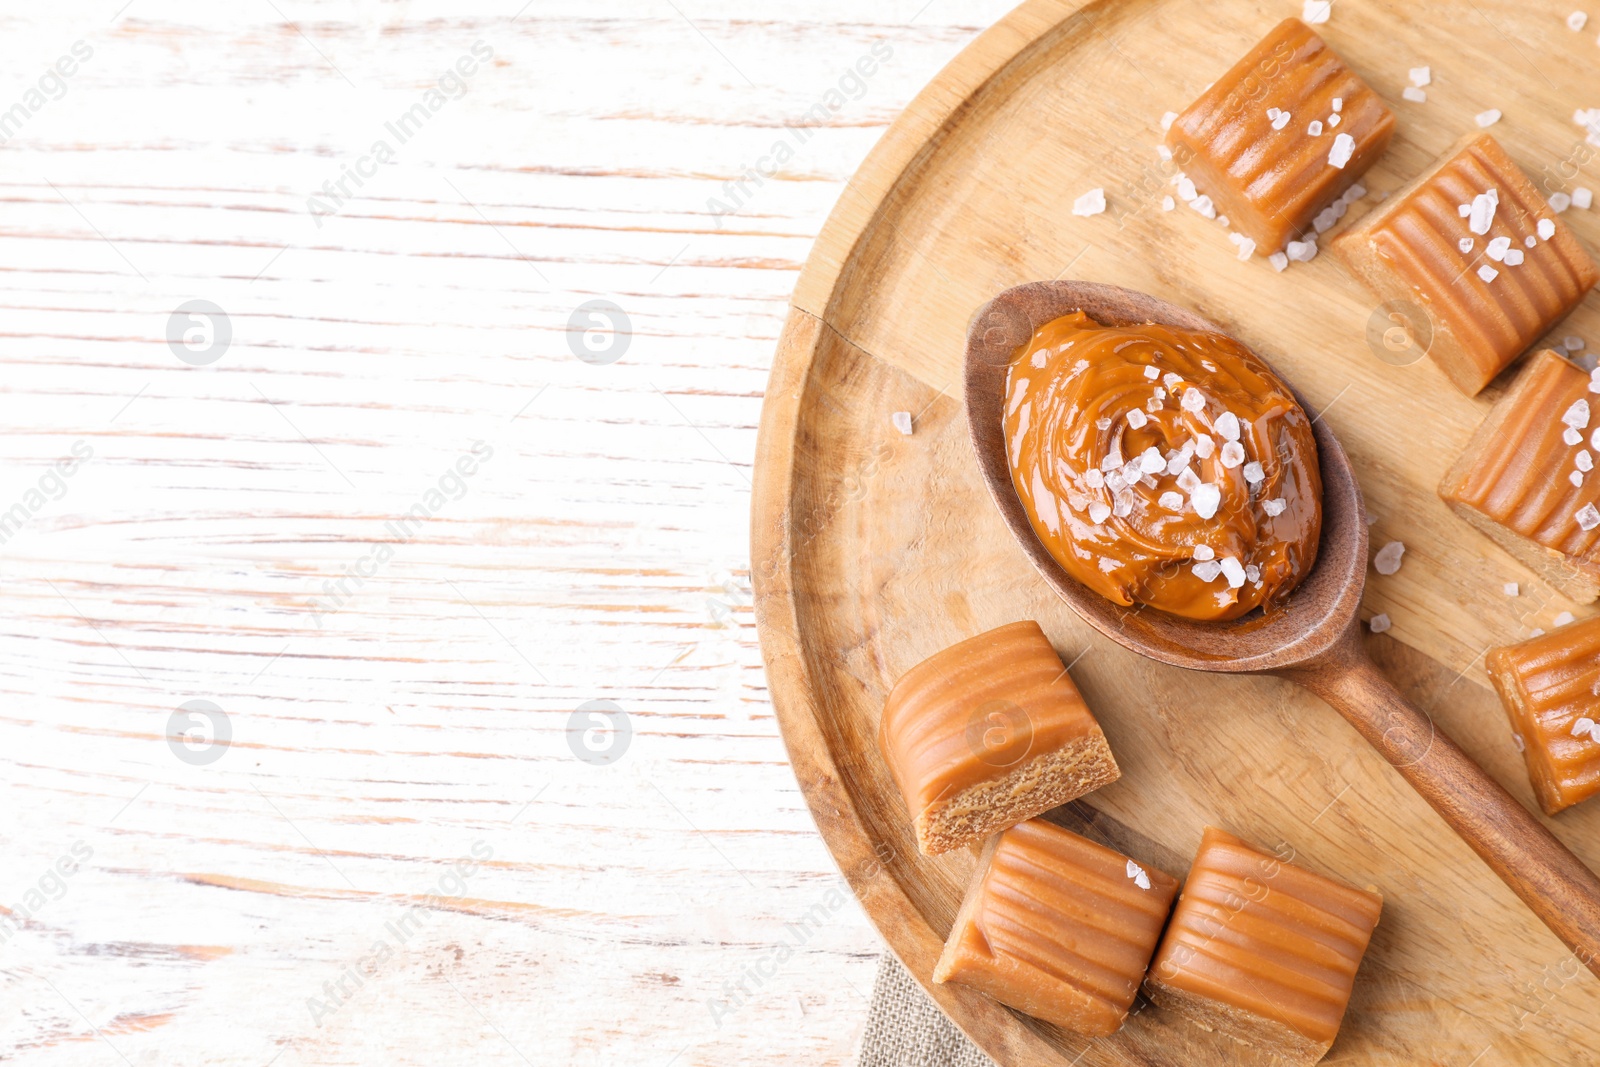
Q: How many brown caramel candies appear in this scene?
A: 7